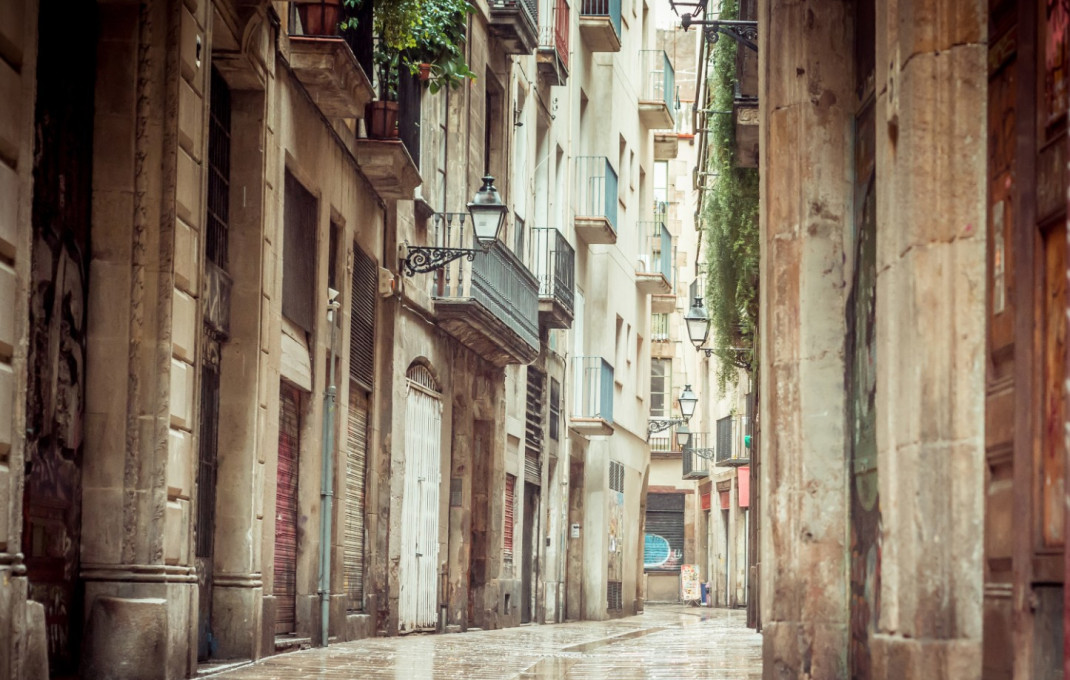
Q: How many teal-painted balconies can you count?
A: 5